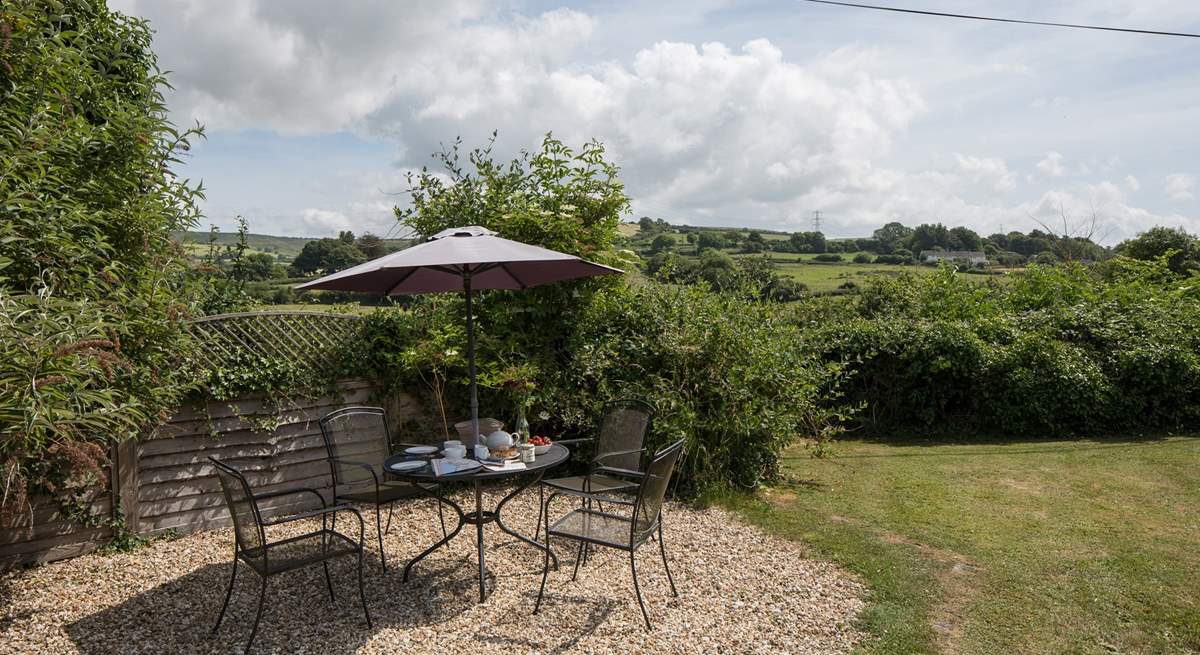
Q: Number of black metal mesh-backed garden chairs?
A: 4